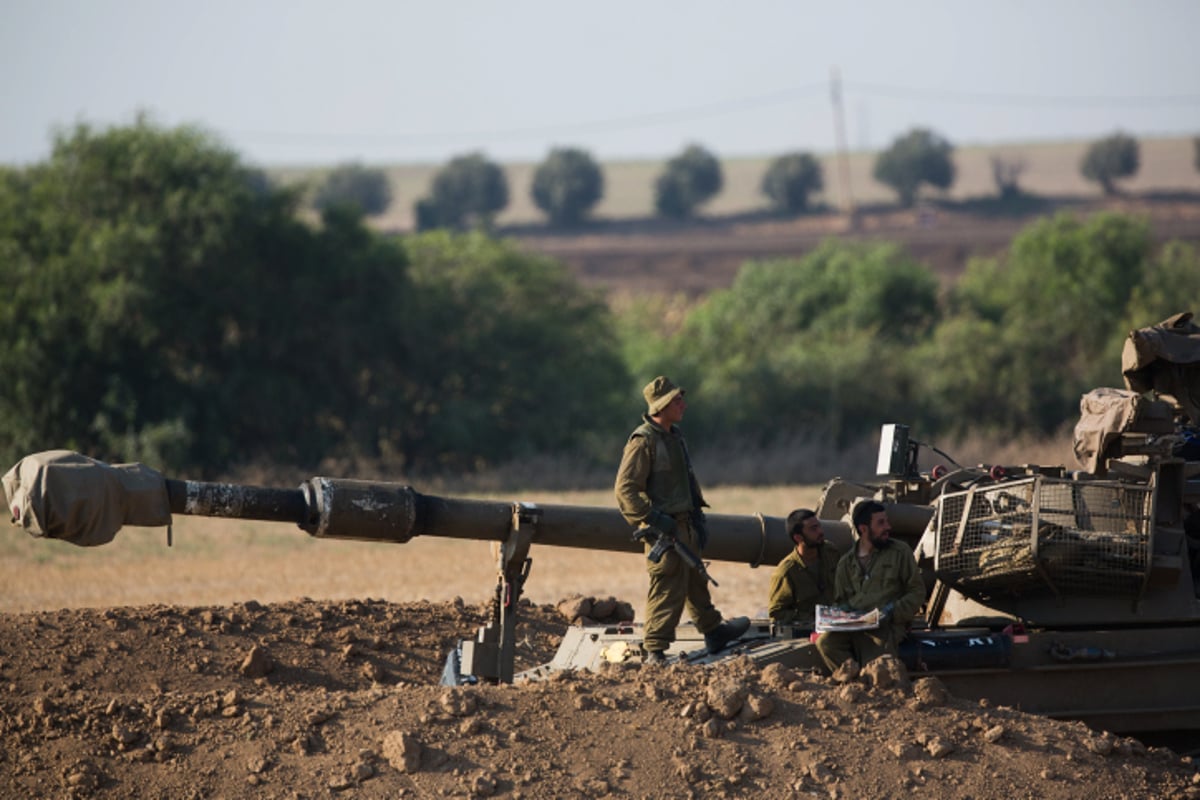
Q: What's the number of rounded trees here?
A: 7